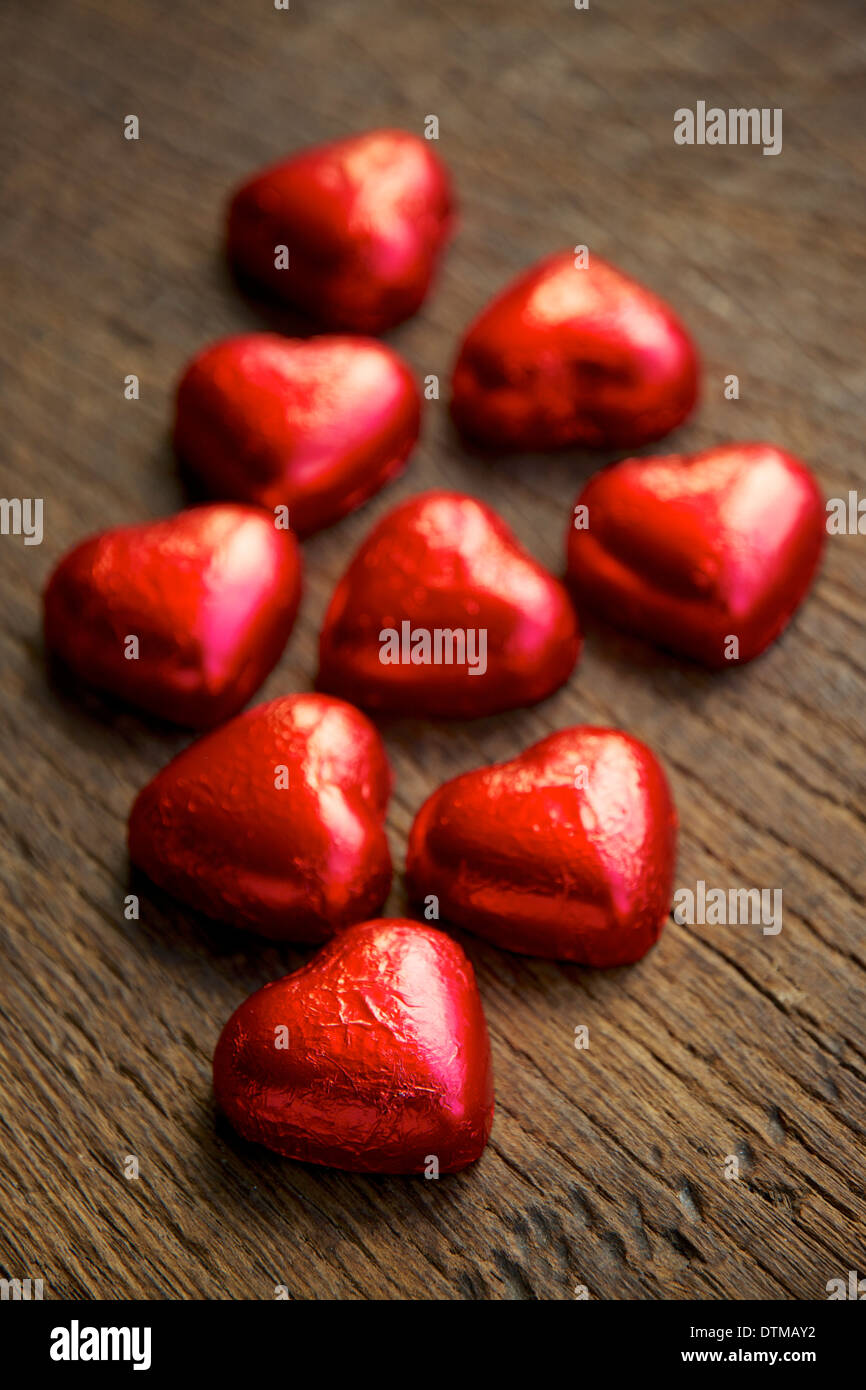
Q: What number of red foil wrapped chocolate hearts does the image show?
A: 9